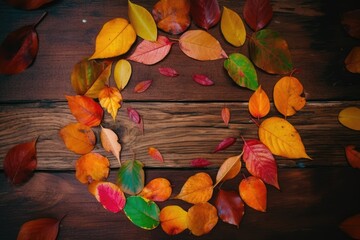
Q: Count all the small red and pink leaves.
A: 8